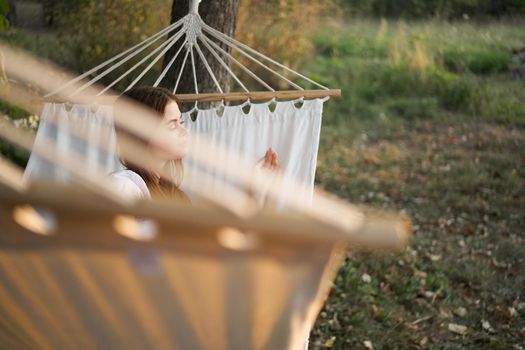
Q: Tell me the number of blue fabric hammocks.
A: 0